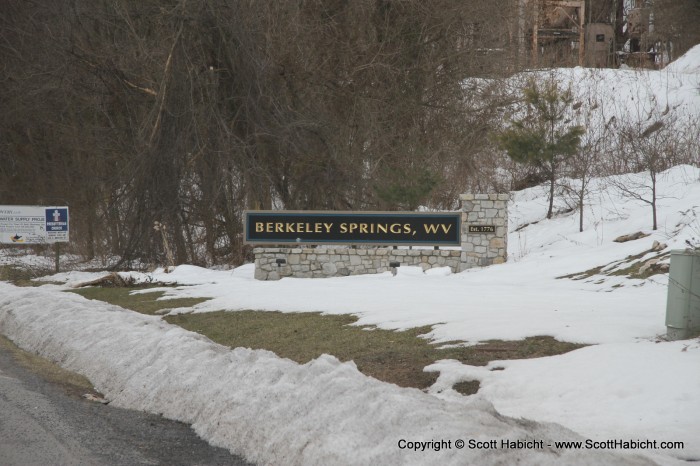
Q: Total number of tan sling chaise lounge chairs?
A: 0